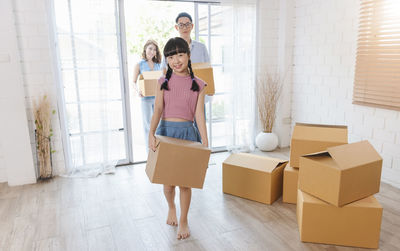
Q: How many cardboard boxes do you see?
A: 8